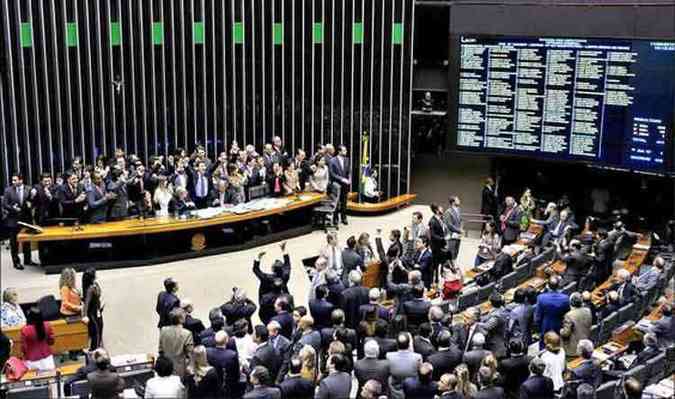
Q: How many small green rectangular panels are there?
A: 10